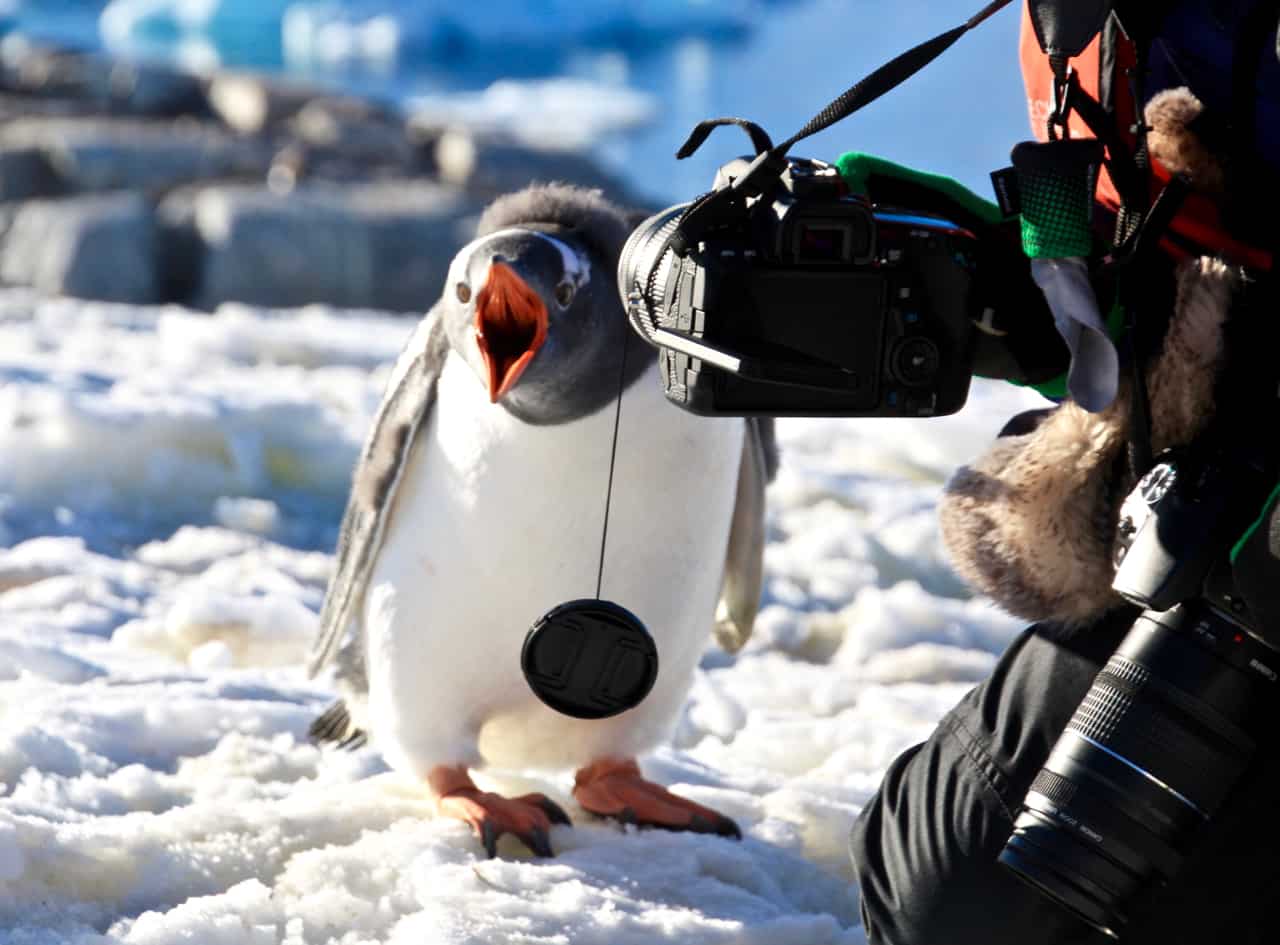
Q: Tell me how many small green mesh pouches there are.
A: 1